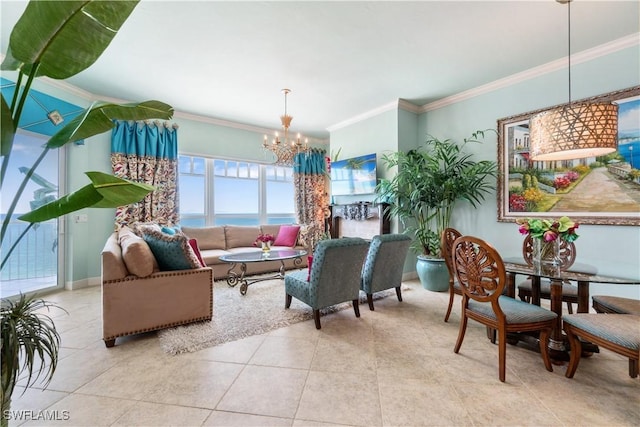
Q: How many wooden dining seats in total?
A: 5